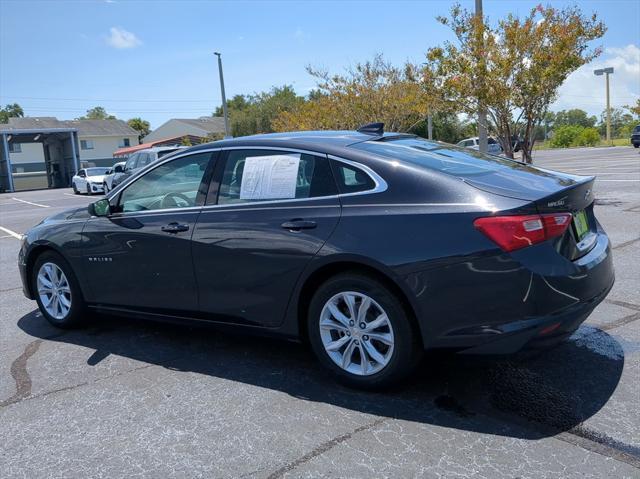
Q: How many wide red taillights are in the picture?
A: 1